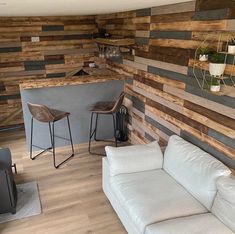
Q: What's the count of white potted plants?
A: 4